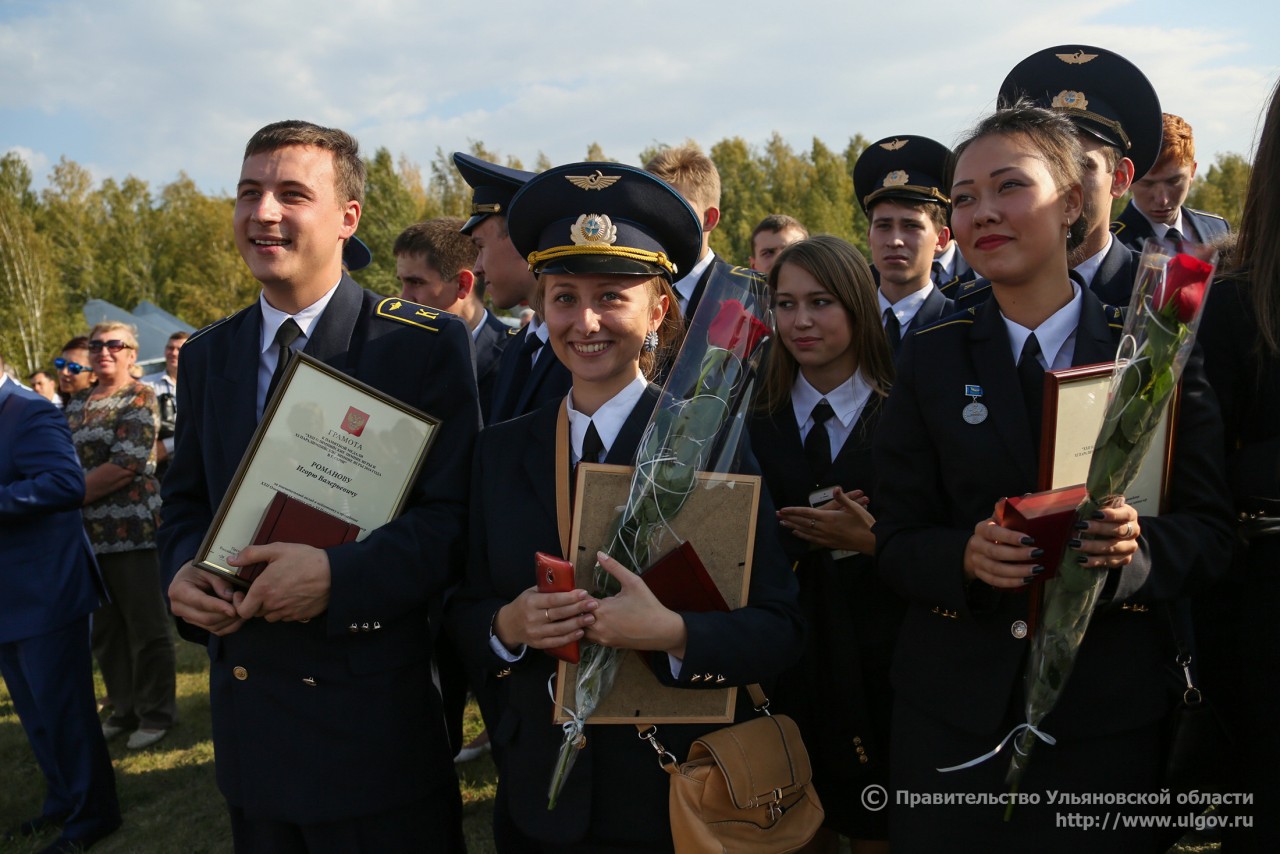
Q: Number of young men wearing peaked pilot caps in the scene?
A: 3